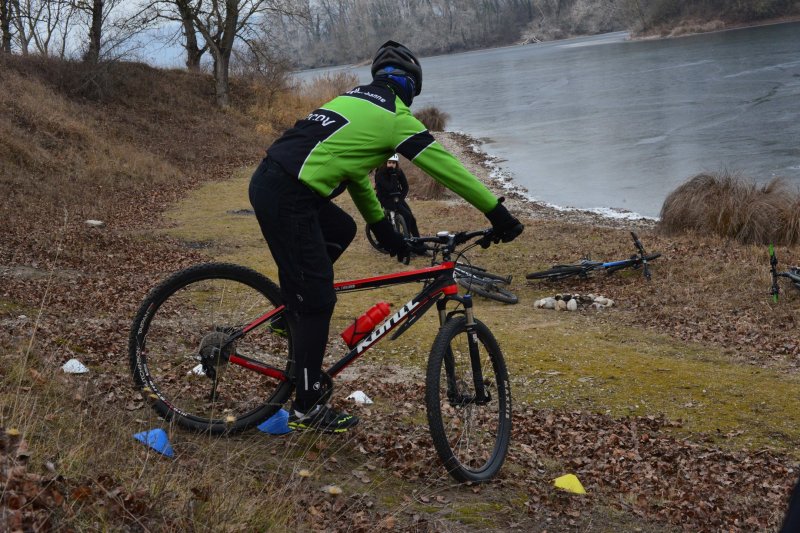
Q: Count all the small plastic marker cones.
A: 6